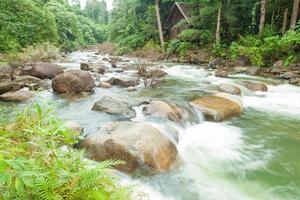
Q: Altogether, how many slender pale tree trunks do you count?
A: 5